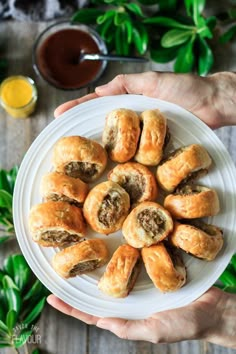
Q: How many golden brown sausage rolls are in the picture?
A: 14